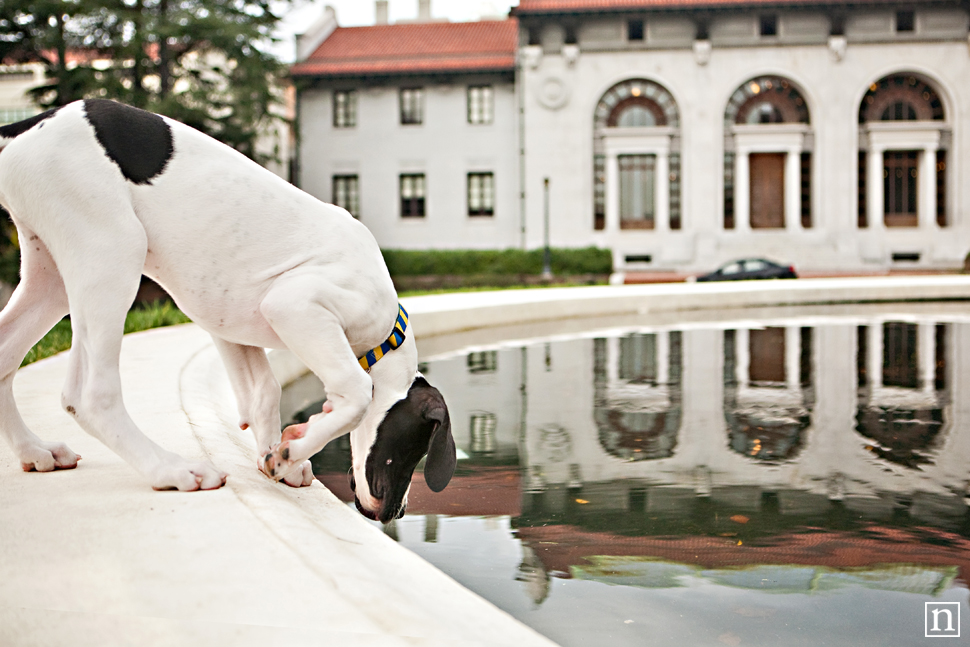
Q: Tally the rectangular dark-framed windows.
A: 6